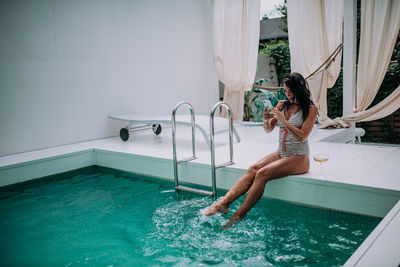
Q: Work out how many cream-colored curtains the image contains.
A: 3